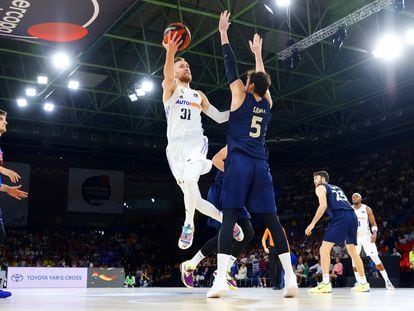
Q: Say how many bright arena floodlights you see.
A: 12